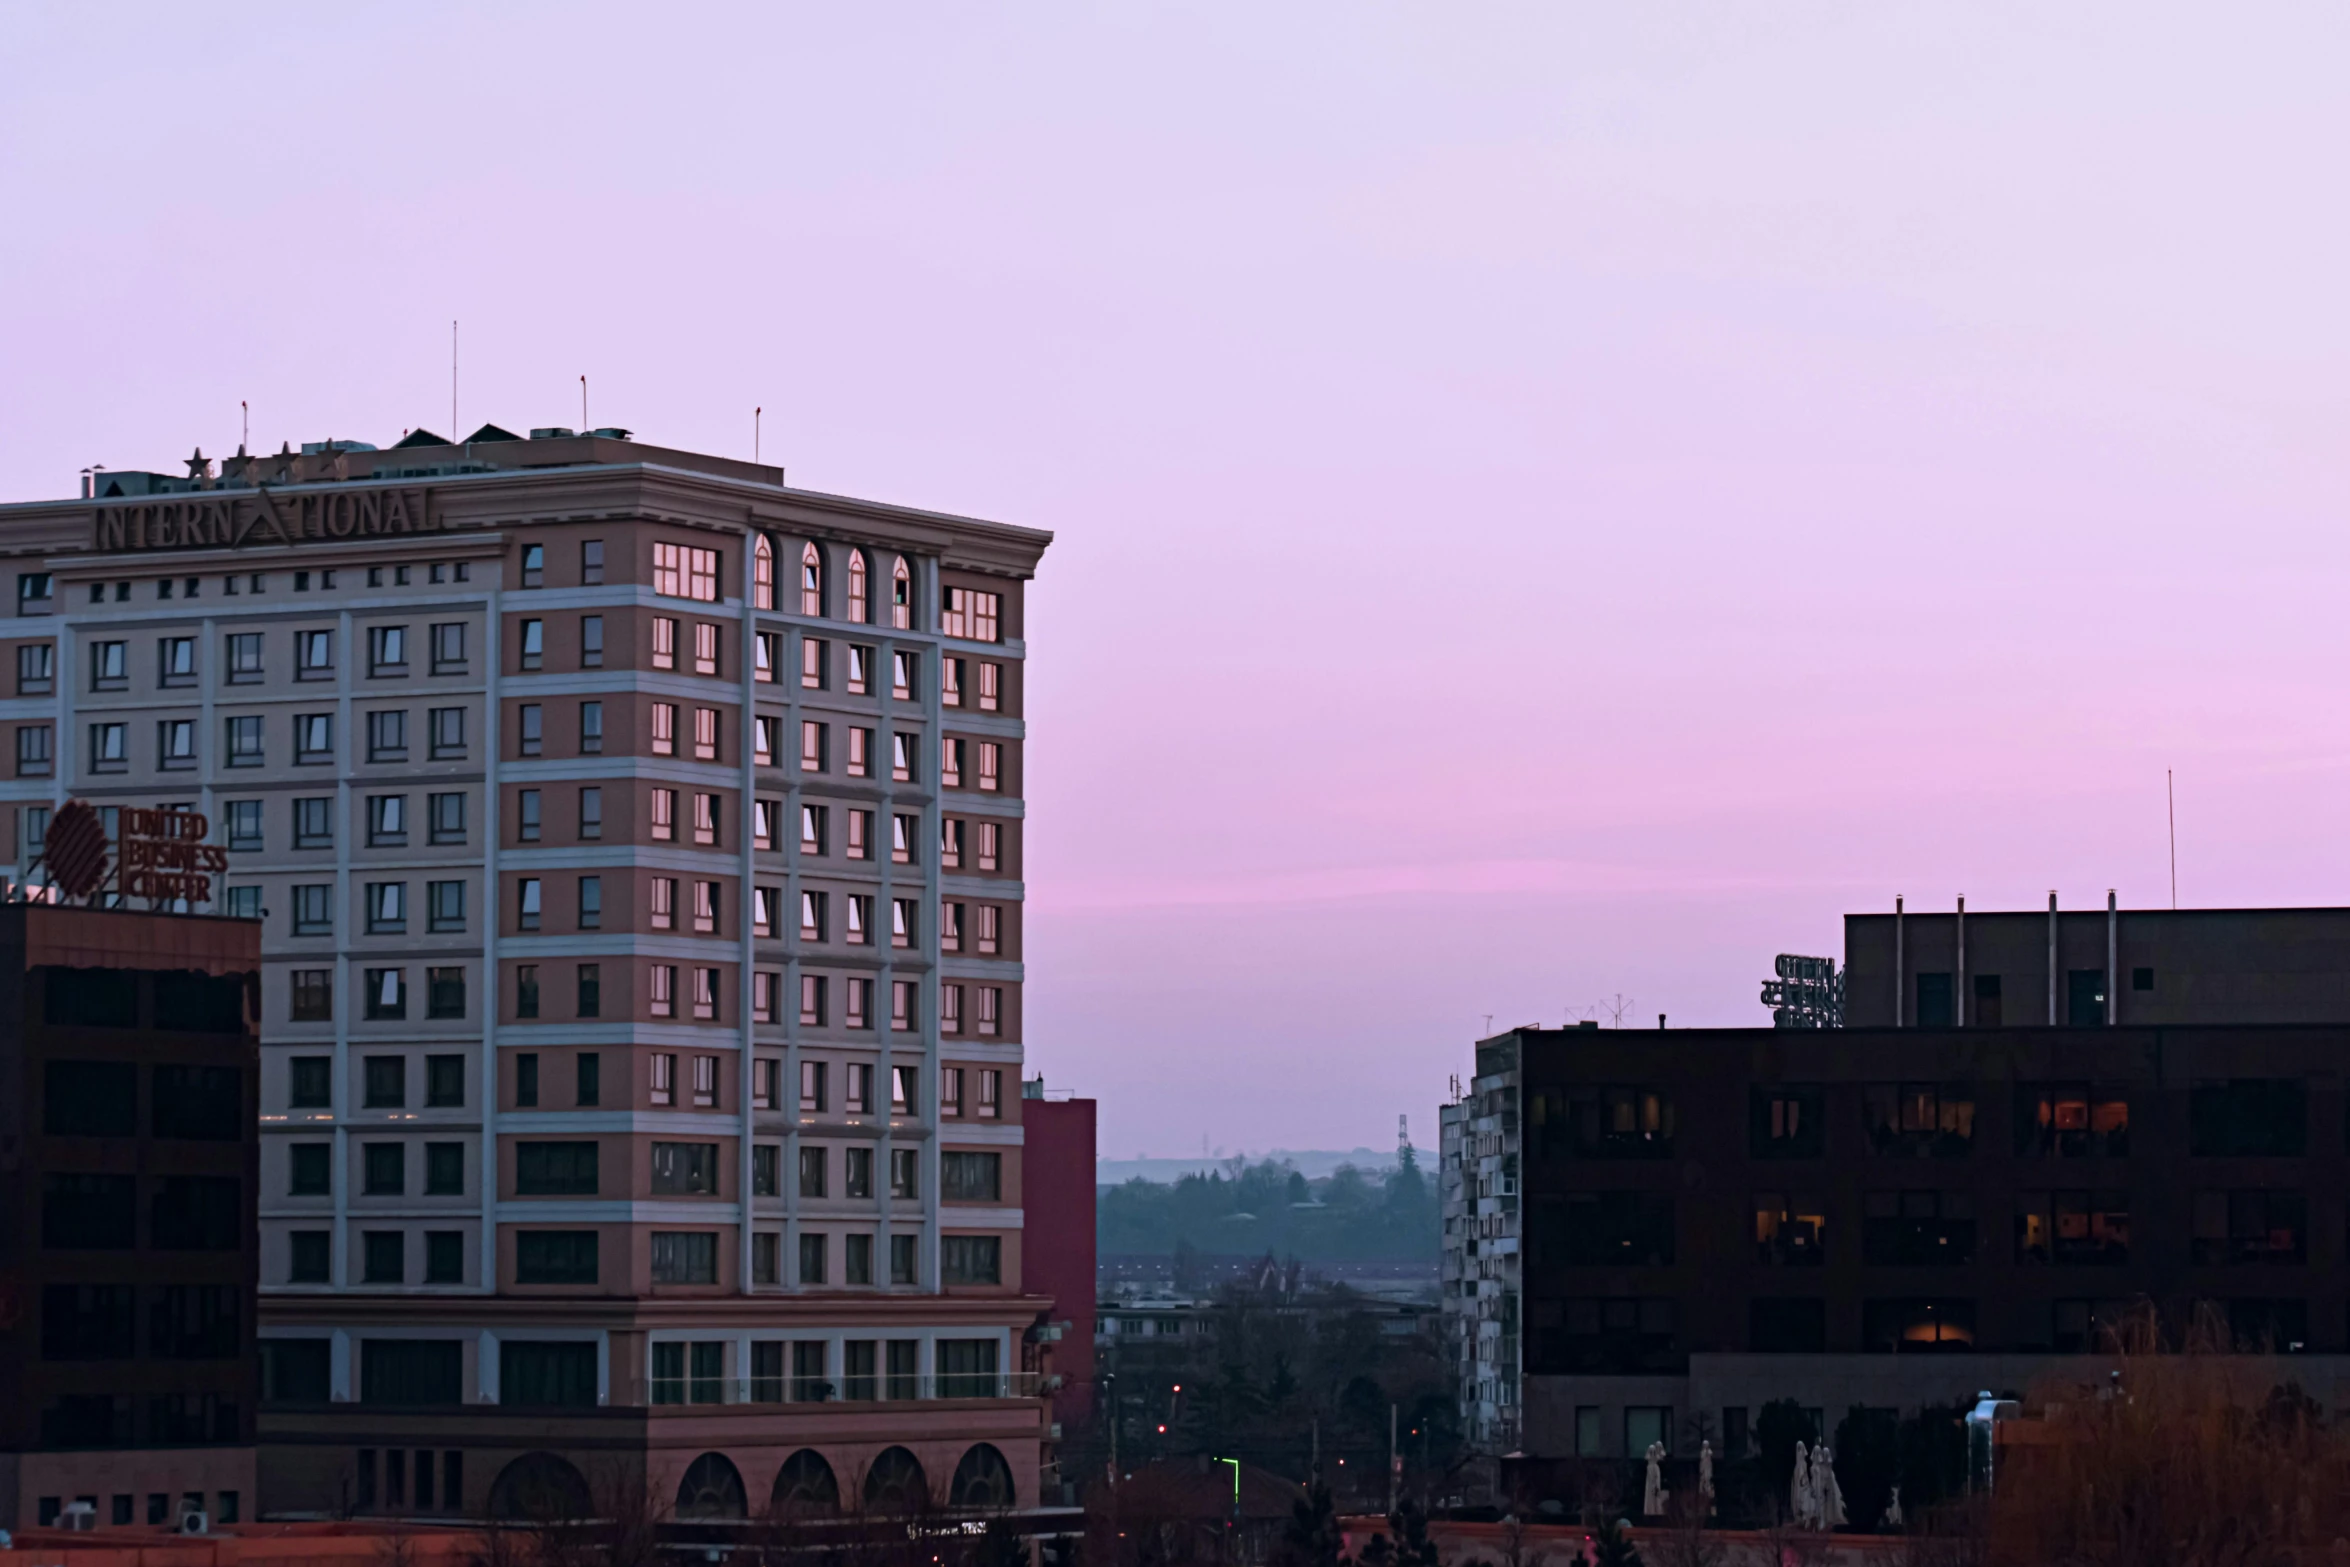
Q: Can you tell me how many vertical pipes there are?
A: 4